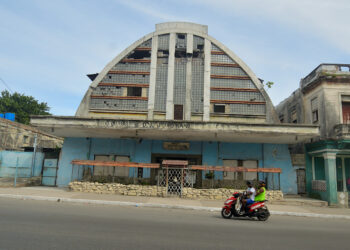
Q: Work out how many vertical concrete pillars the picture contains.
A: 4